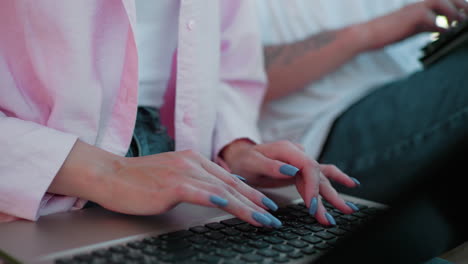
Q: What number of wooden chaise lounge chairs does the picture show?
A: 0